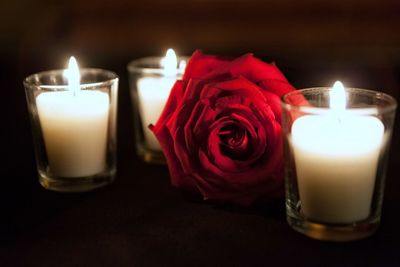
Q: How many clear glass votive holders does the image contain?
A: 3